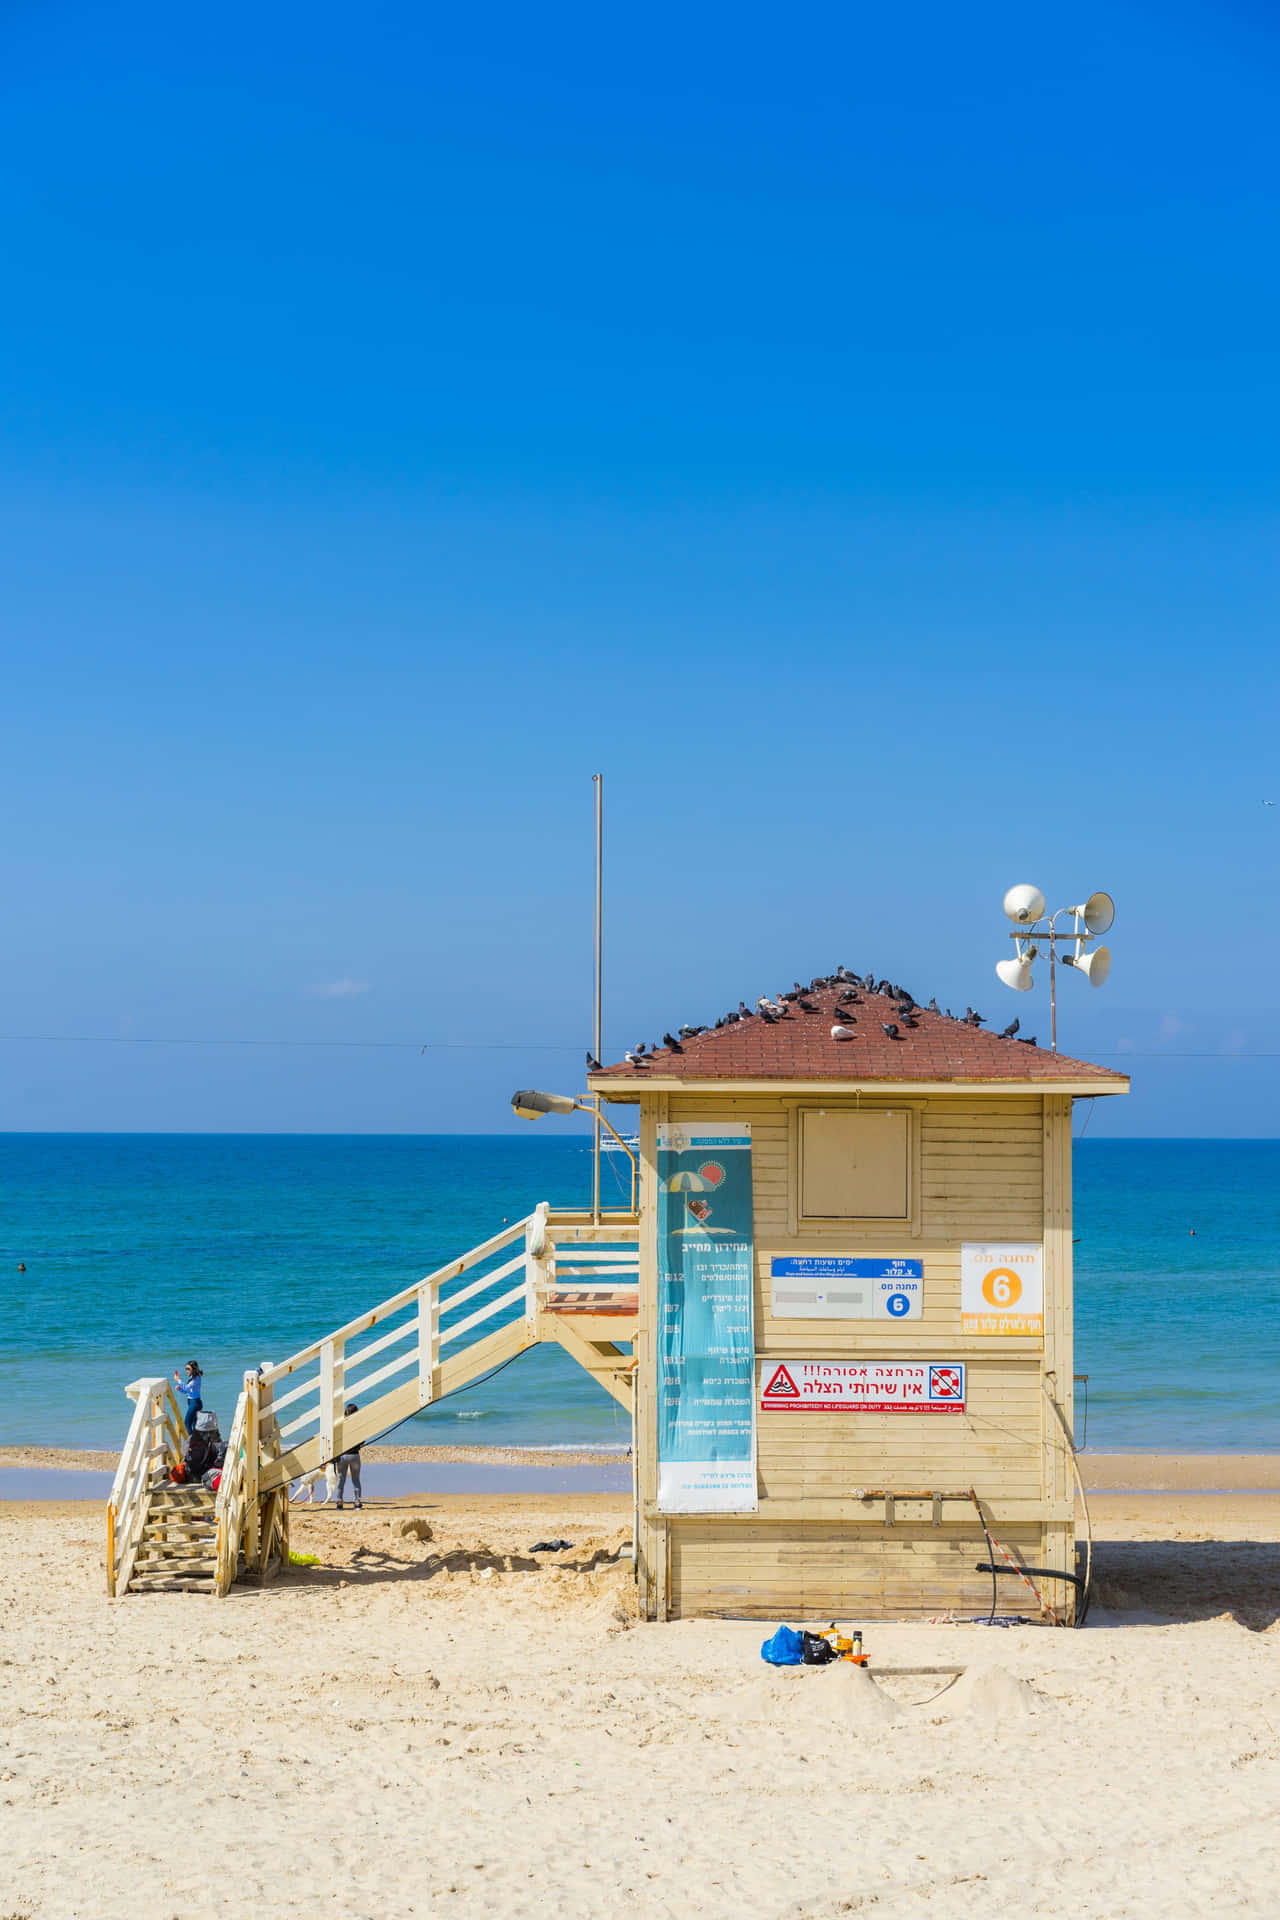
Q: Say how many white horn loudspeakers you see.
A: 4